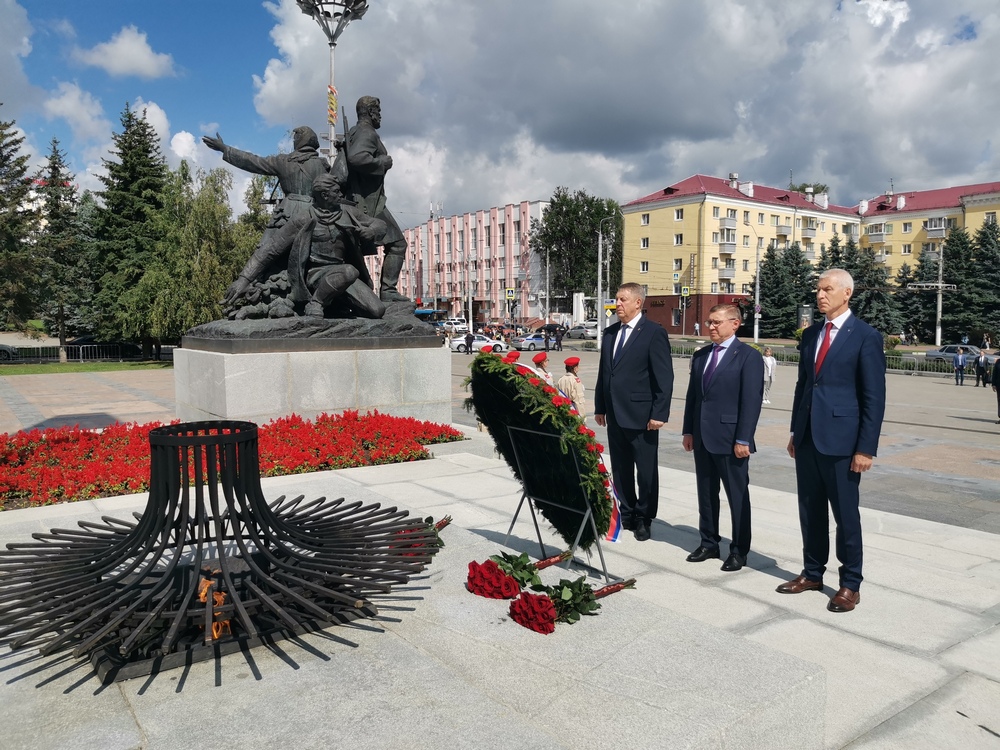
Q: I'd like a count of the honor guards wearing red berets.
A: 4